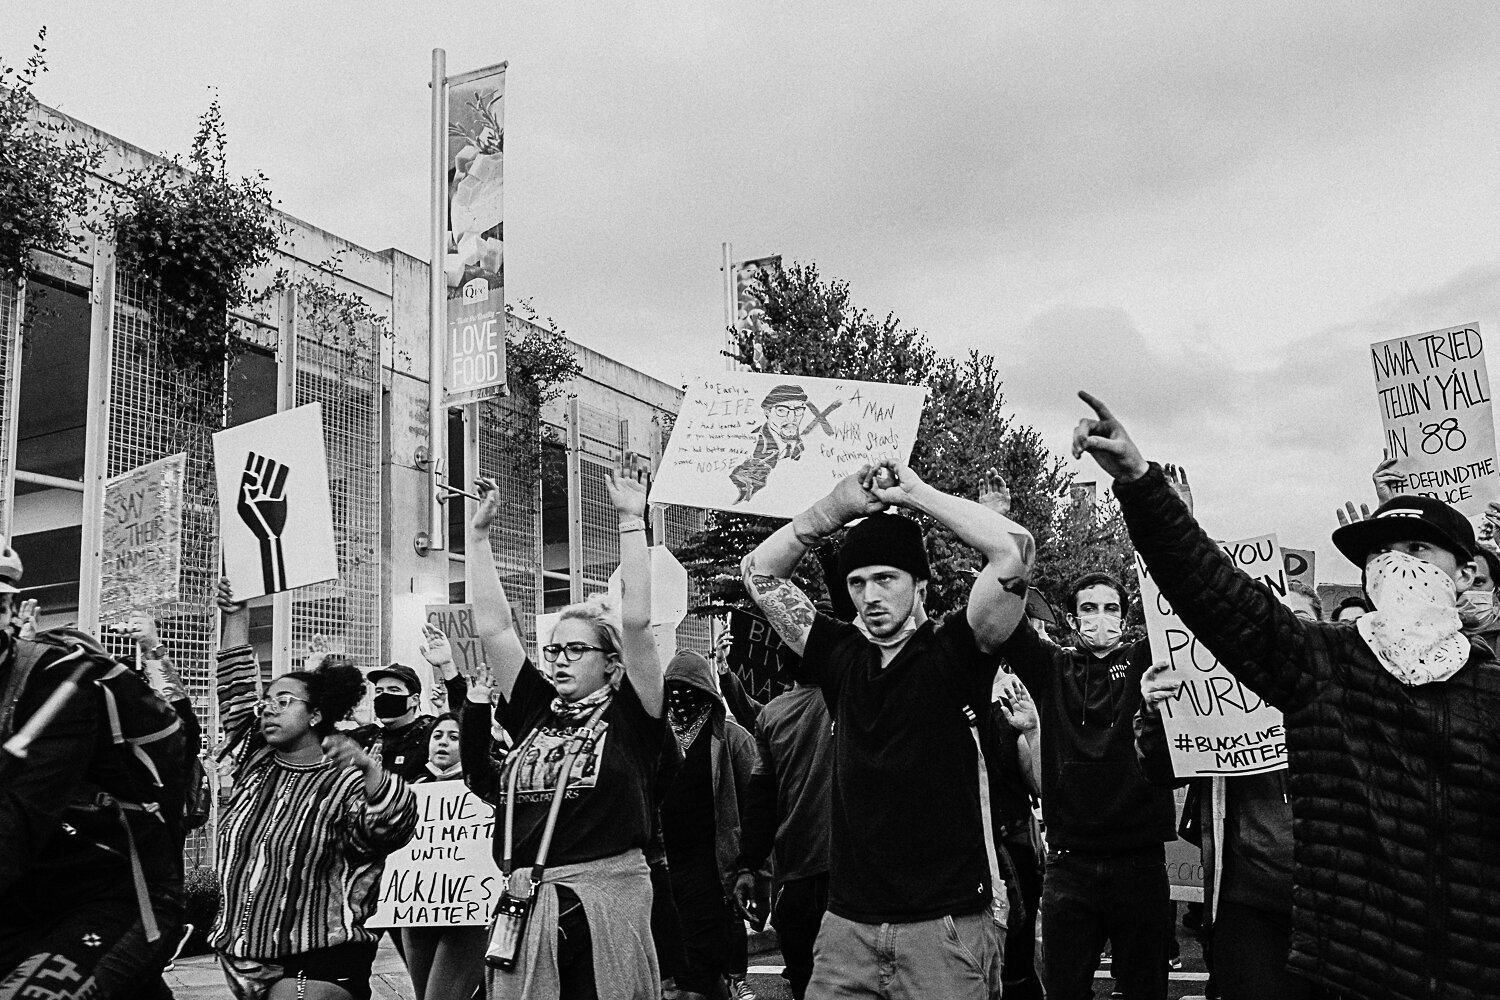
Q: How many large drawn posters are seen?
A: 2